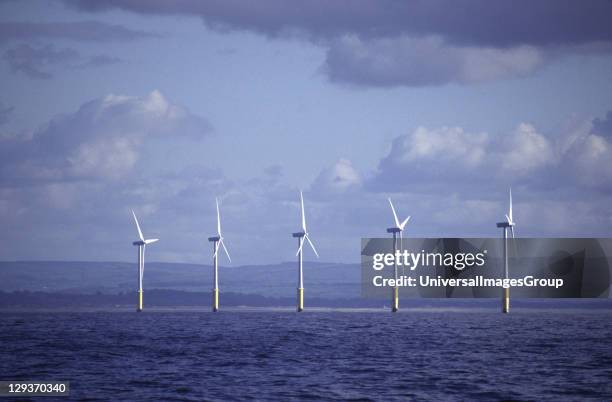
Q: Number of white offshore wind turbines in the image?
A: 5